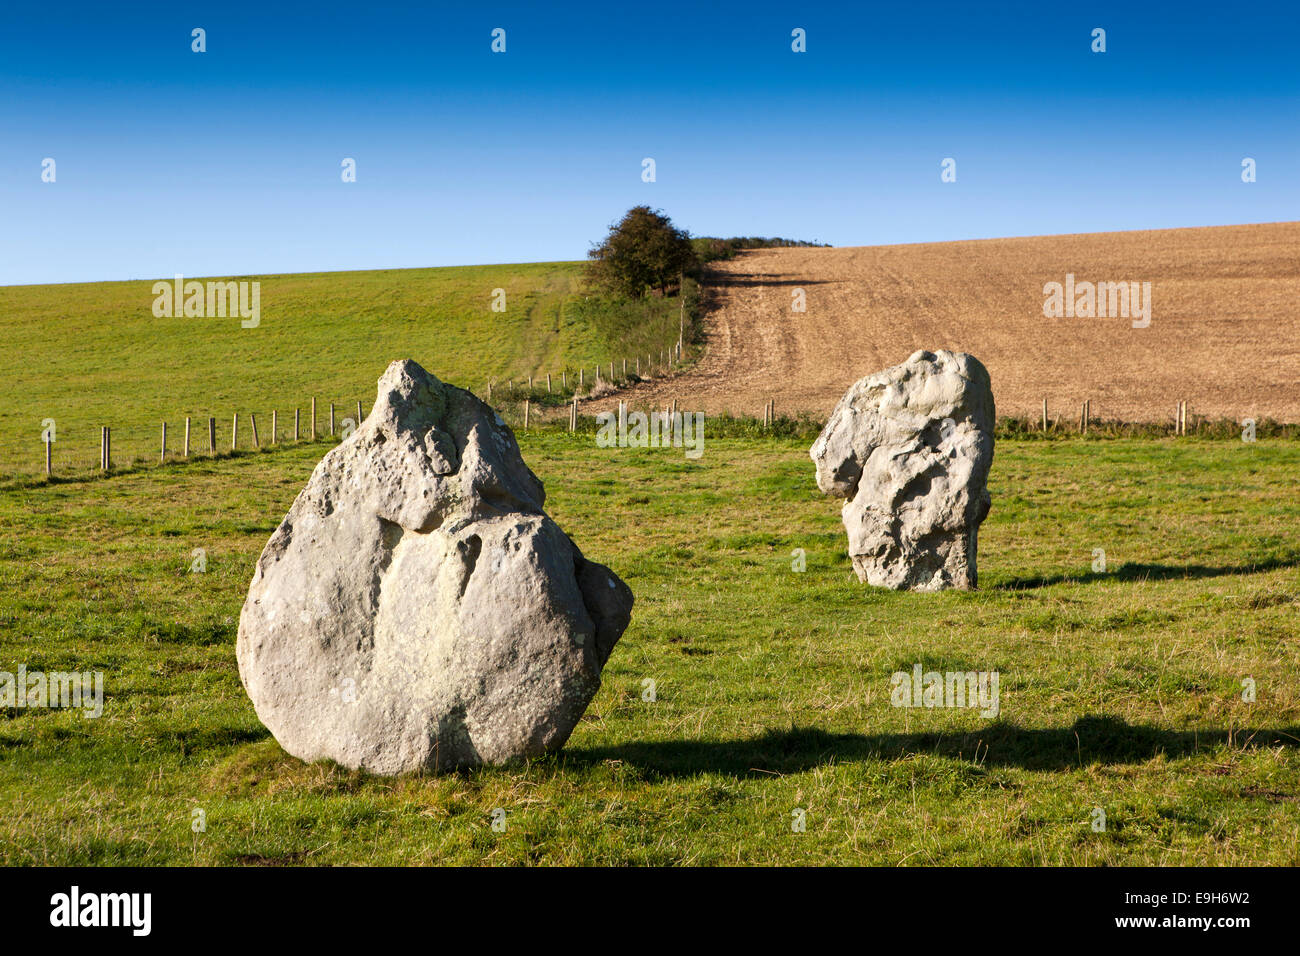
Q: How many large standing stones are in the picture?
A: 2